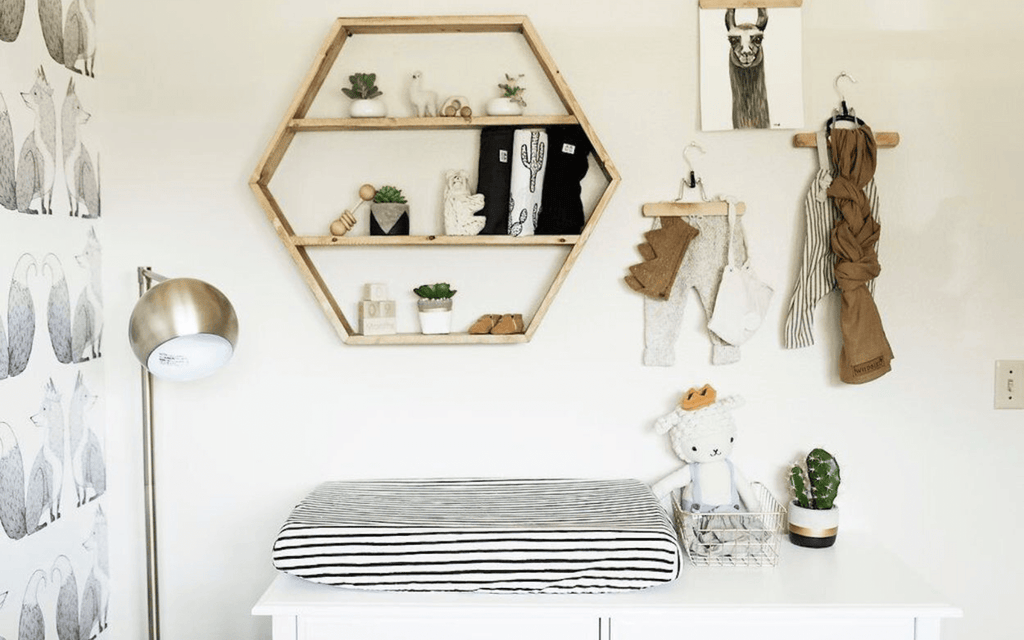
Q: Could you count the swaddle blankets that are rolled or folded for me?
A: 3